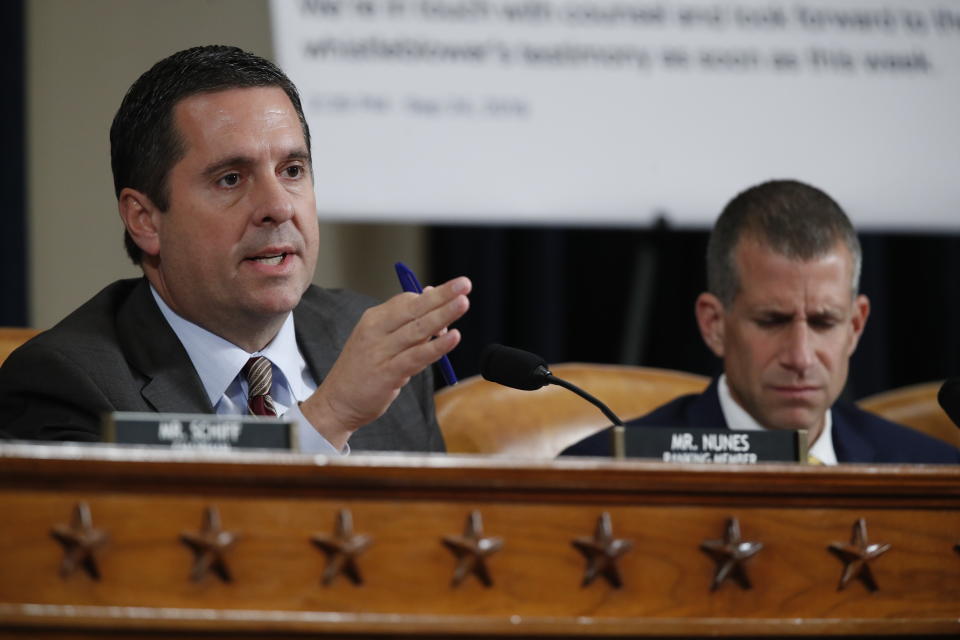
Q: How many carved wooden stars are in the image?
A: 7